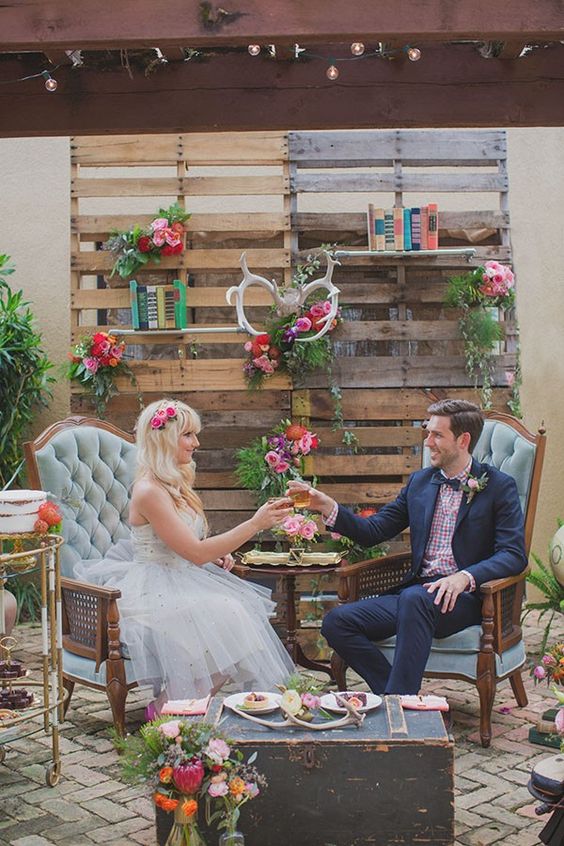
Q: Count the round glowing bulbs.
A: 5